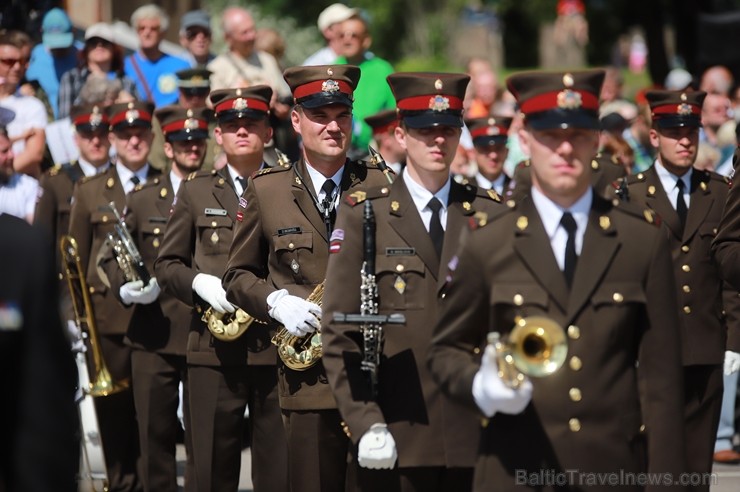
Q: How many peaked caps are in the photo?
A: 11